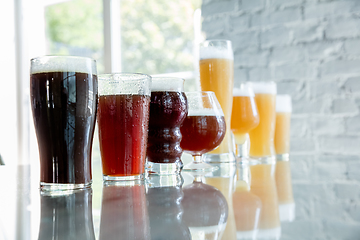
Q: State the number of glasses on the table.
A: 8